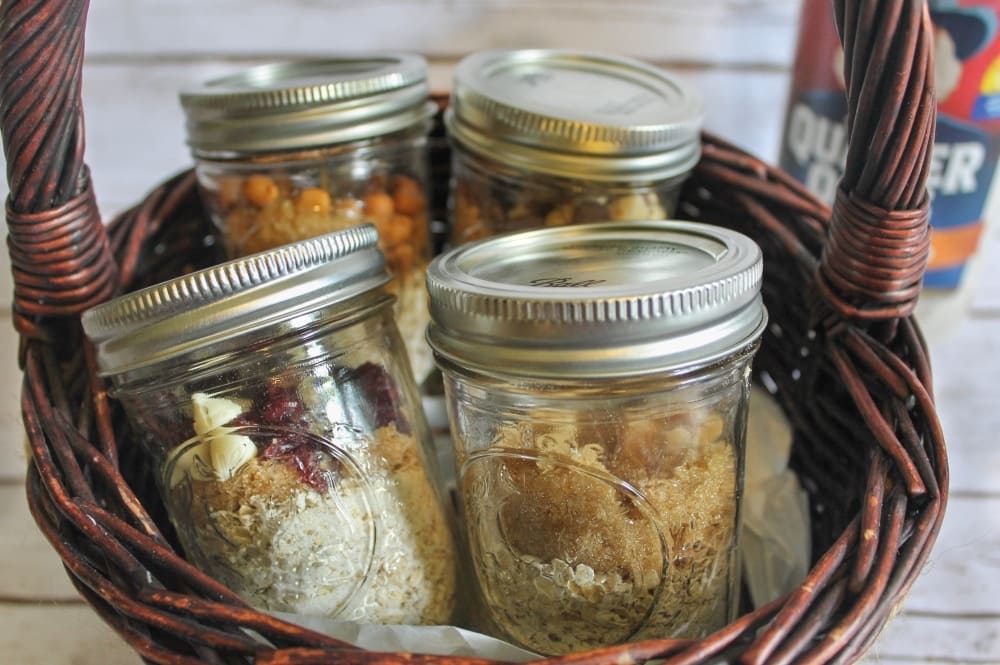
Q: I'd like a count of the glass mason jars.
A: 4